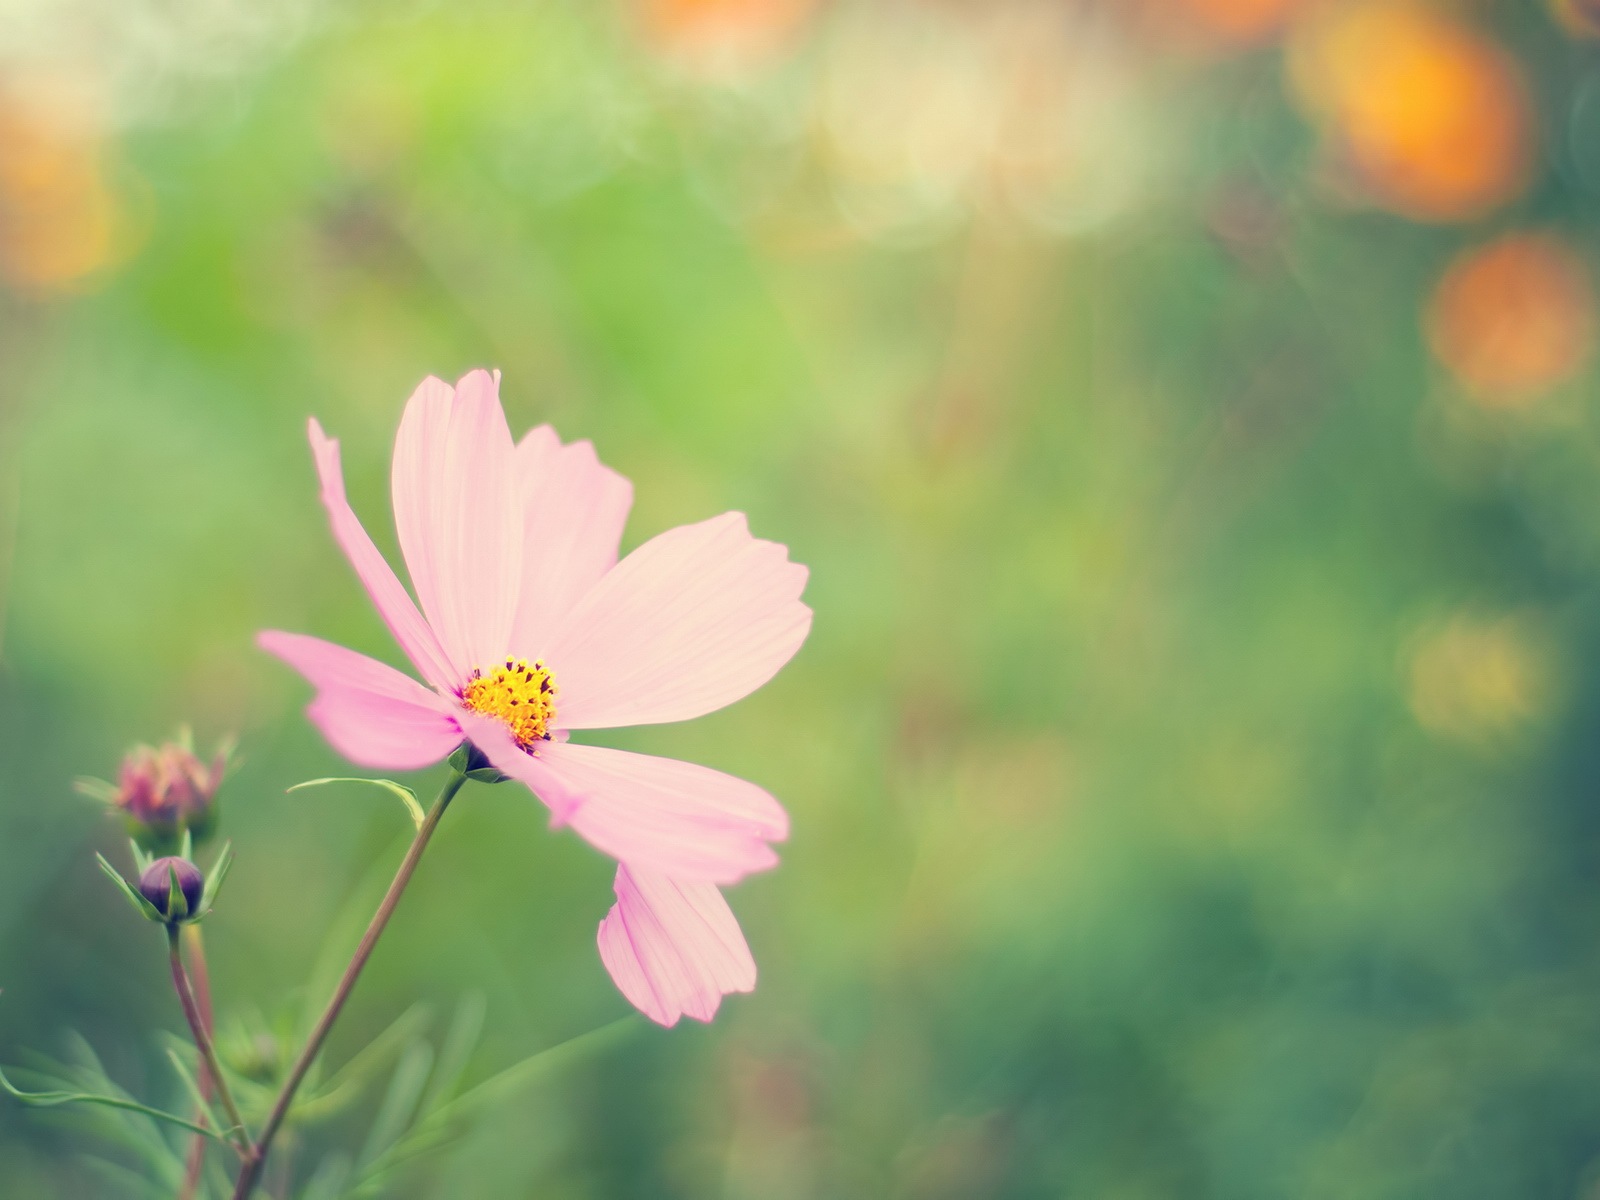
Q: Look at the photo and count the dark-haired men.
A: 0